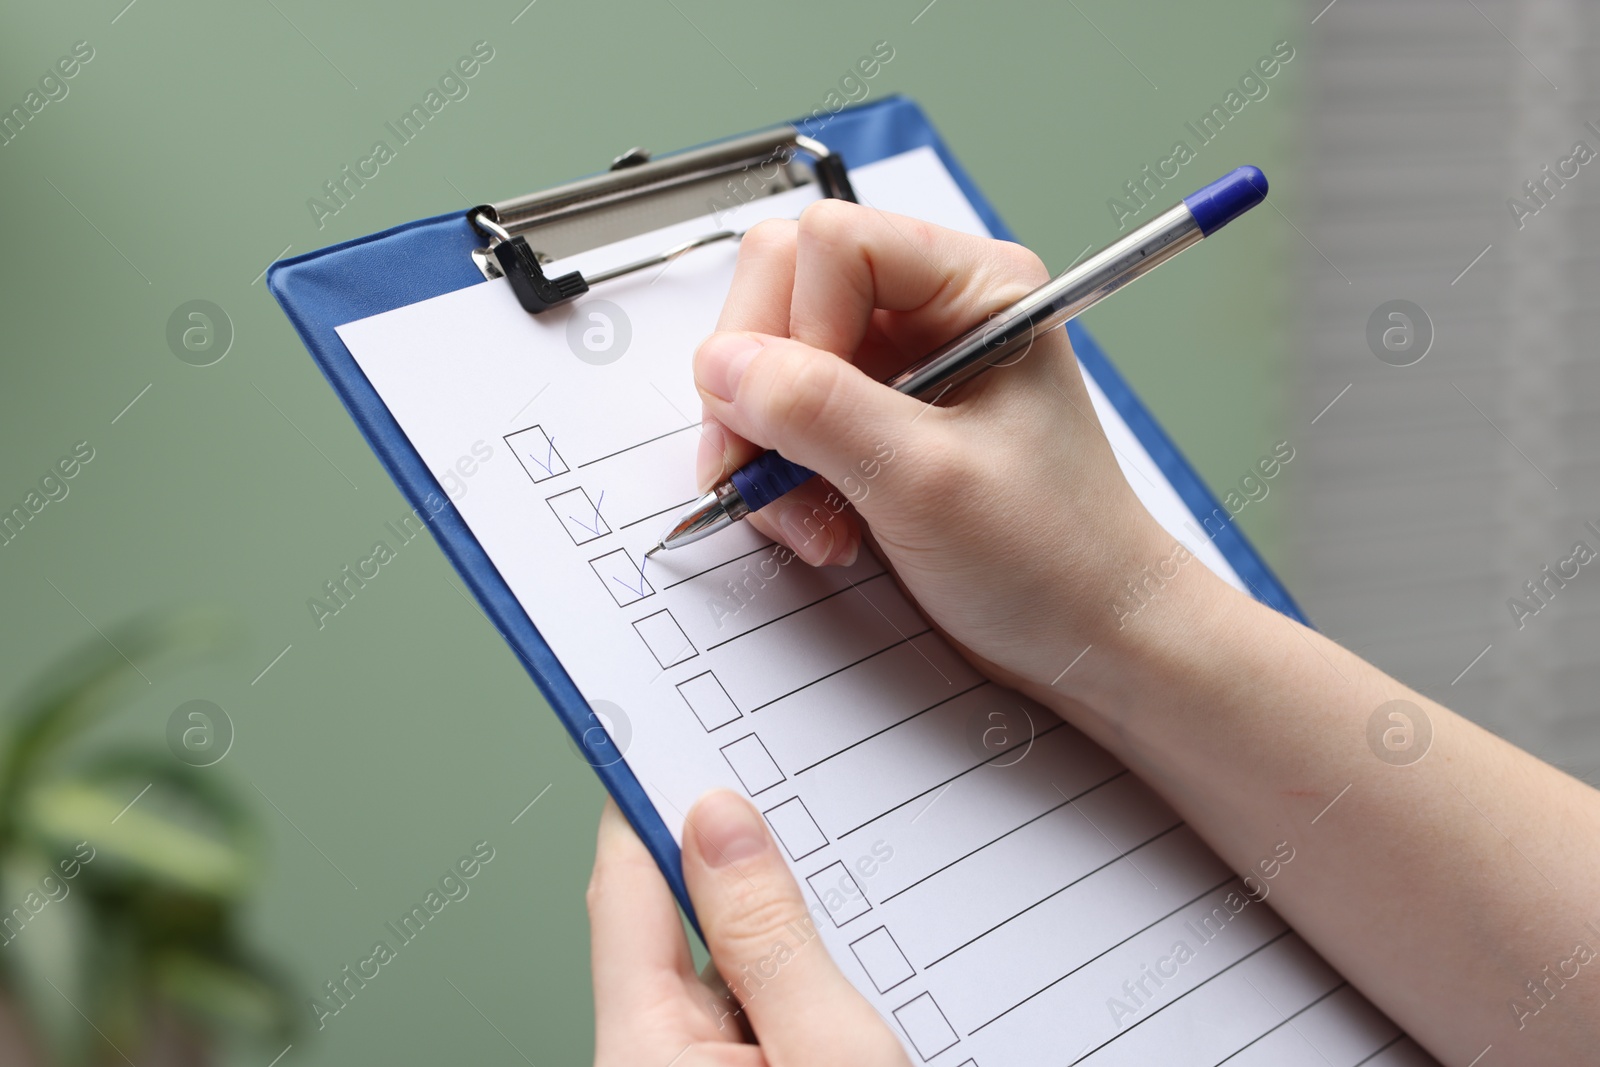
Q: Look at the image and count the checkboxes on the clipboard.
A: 11